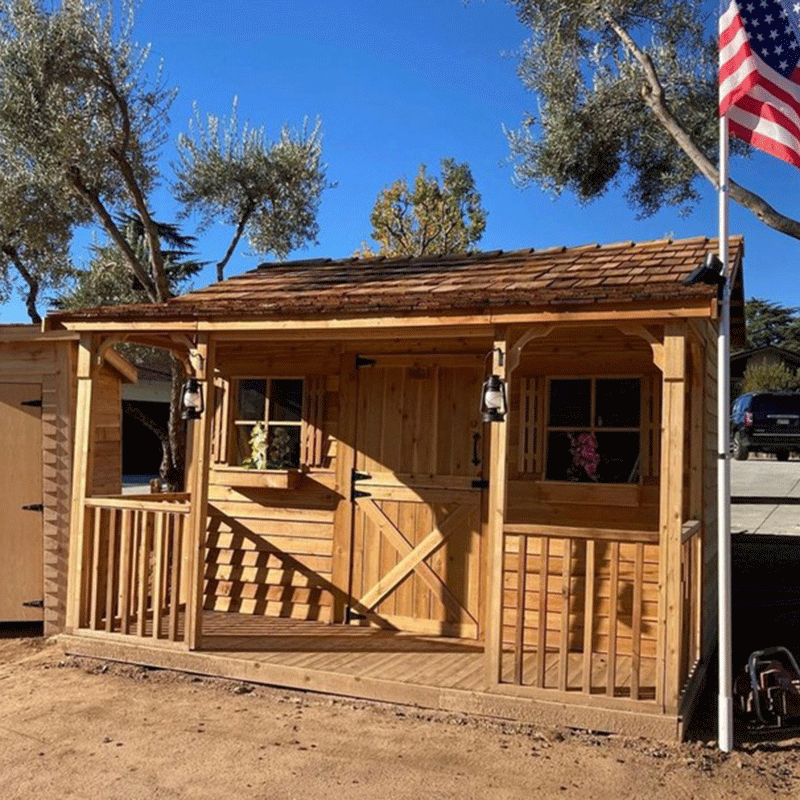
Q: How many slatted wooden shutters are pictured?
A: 4